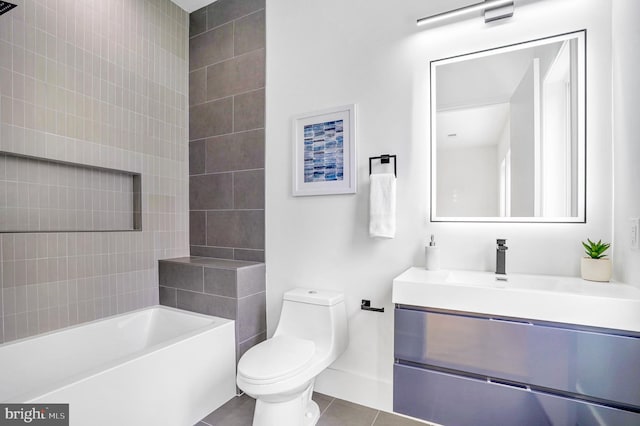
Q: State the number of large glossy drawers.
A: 2